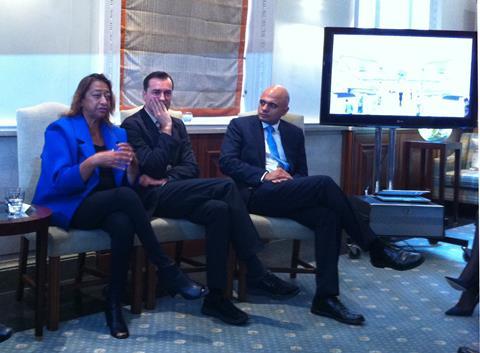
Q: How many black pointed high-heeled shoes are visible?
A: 2